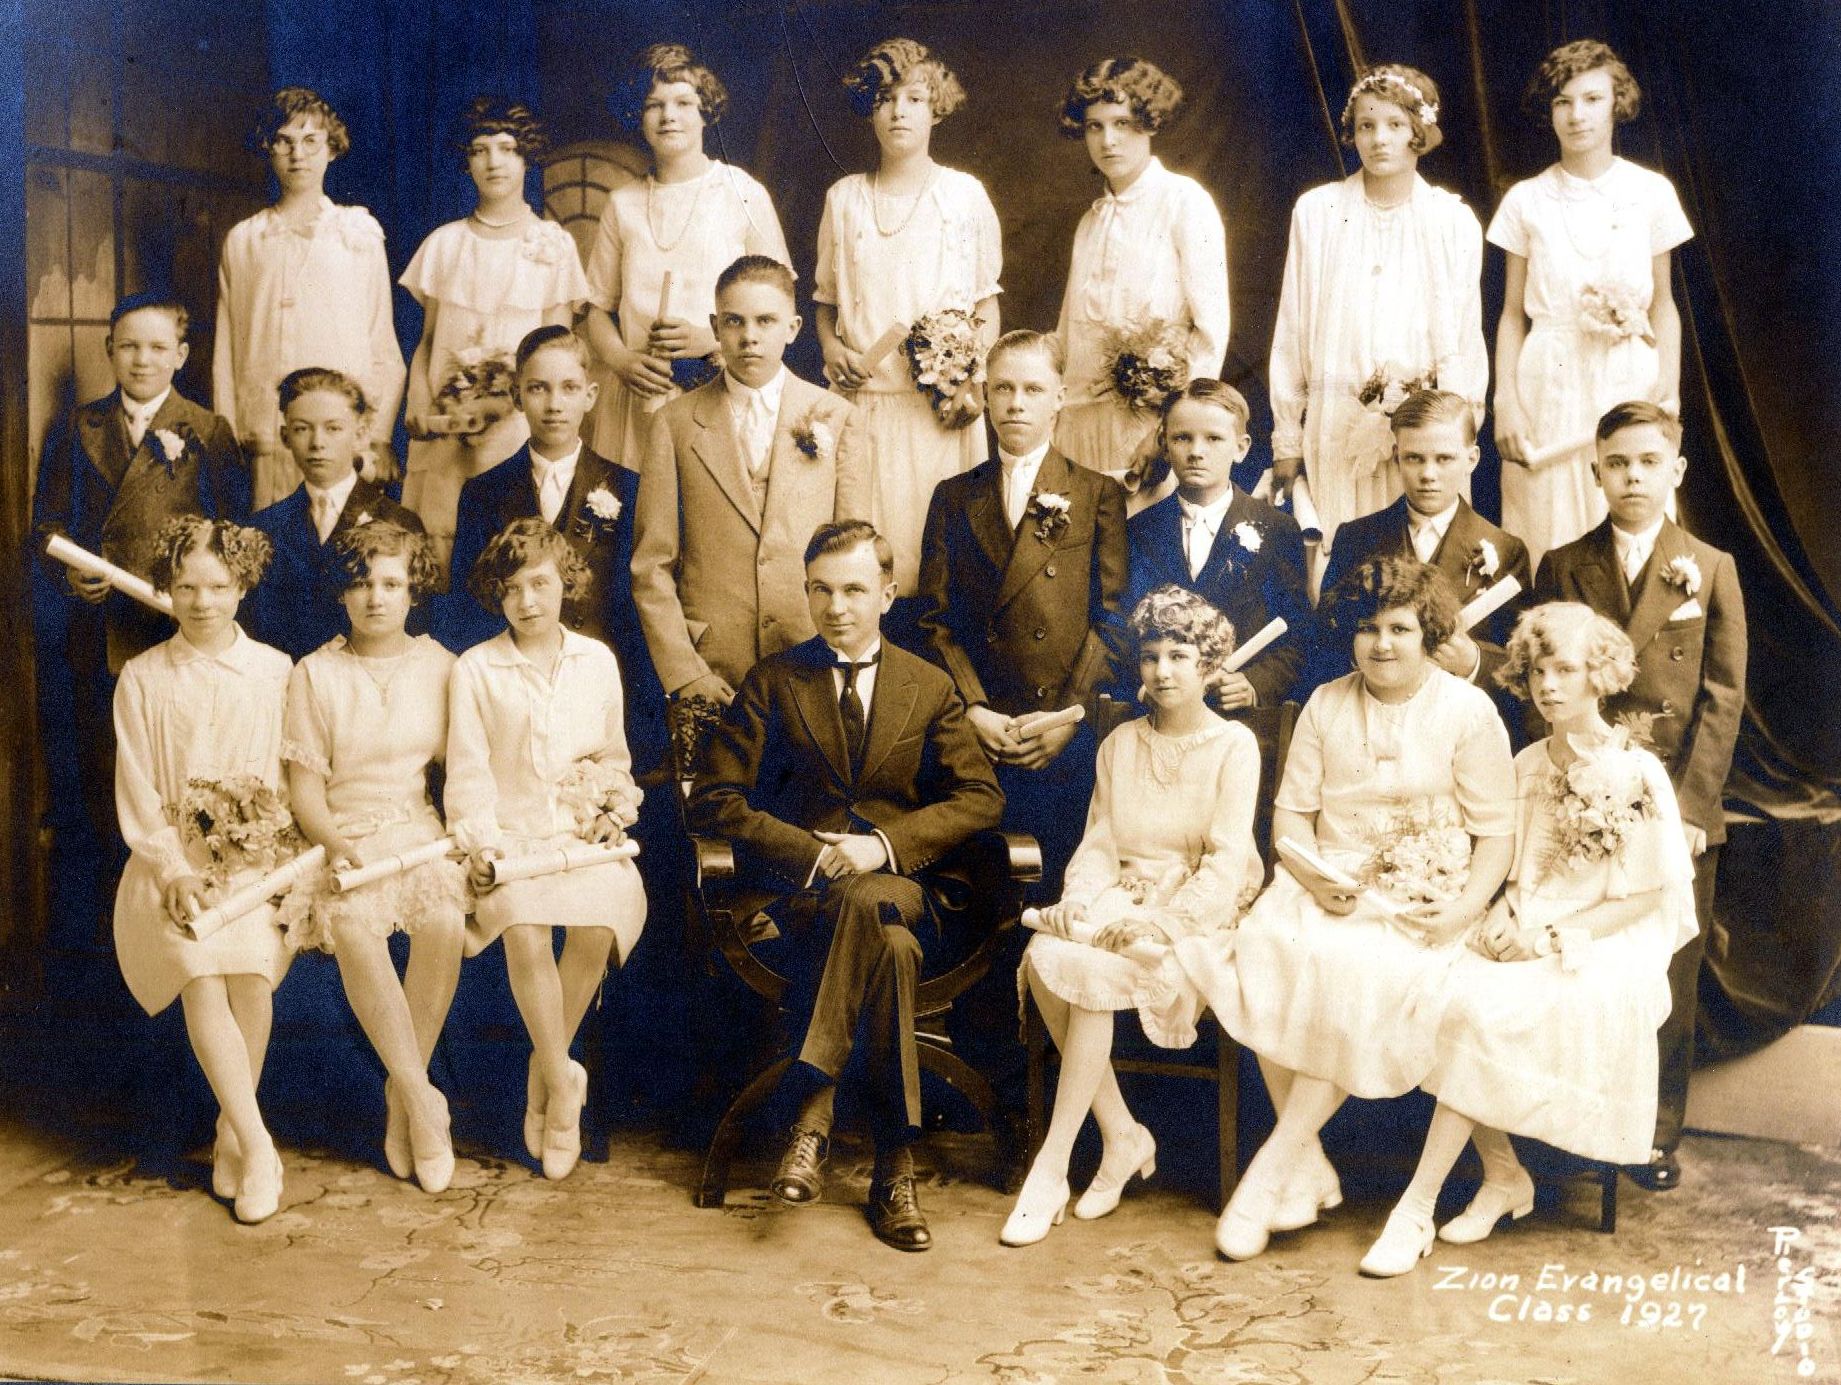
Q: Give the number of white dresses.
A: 13